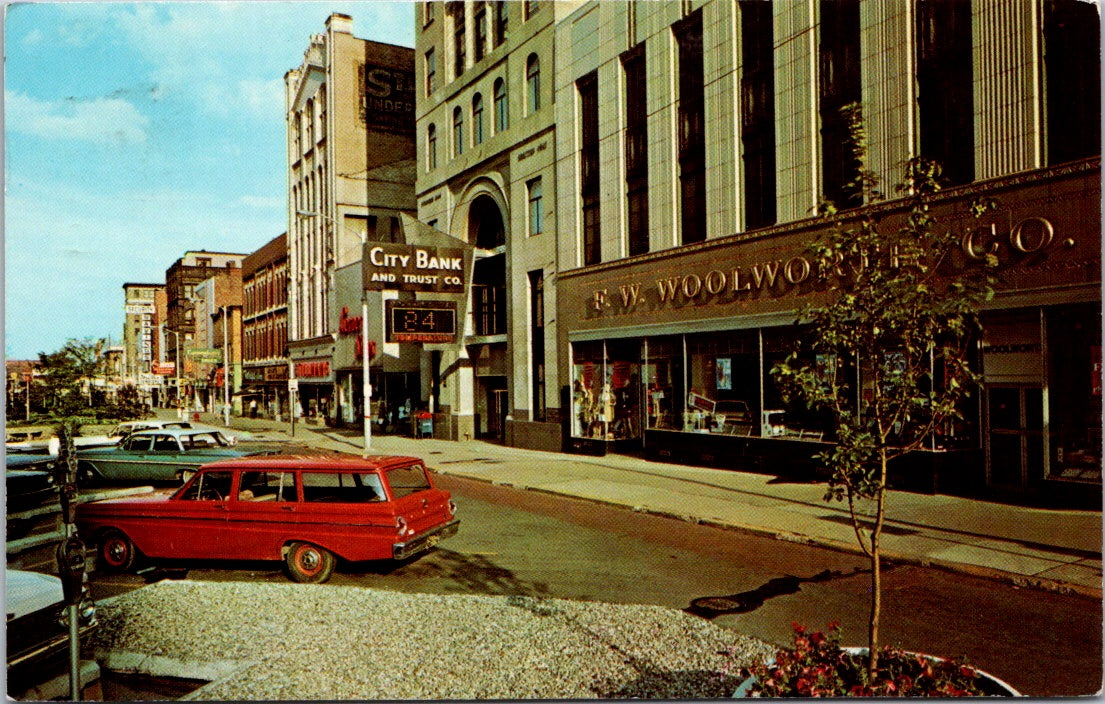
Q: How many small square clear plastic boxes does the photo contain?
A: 0